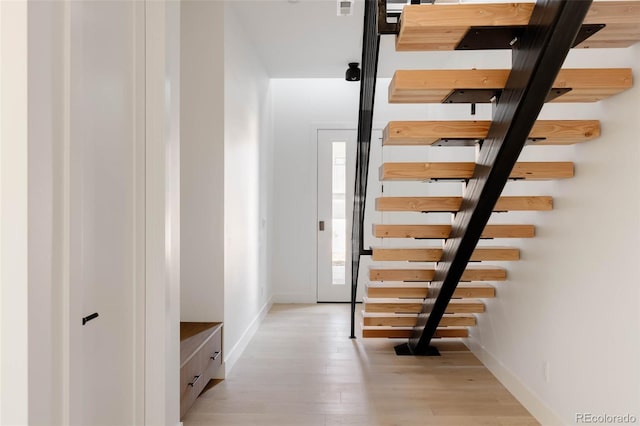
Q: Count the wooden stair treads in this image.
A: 12